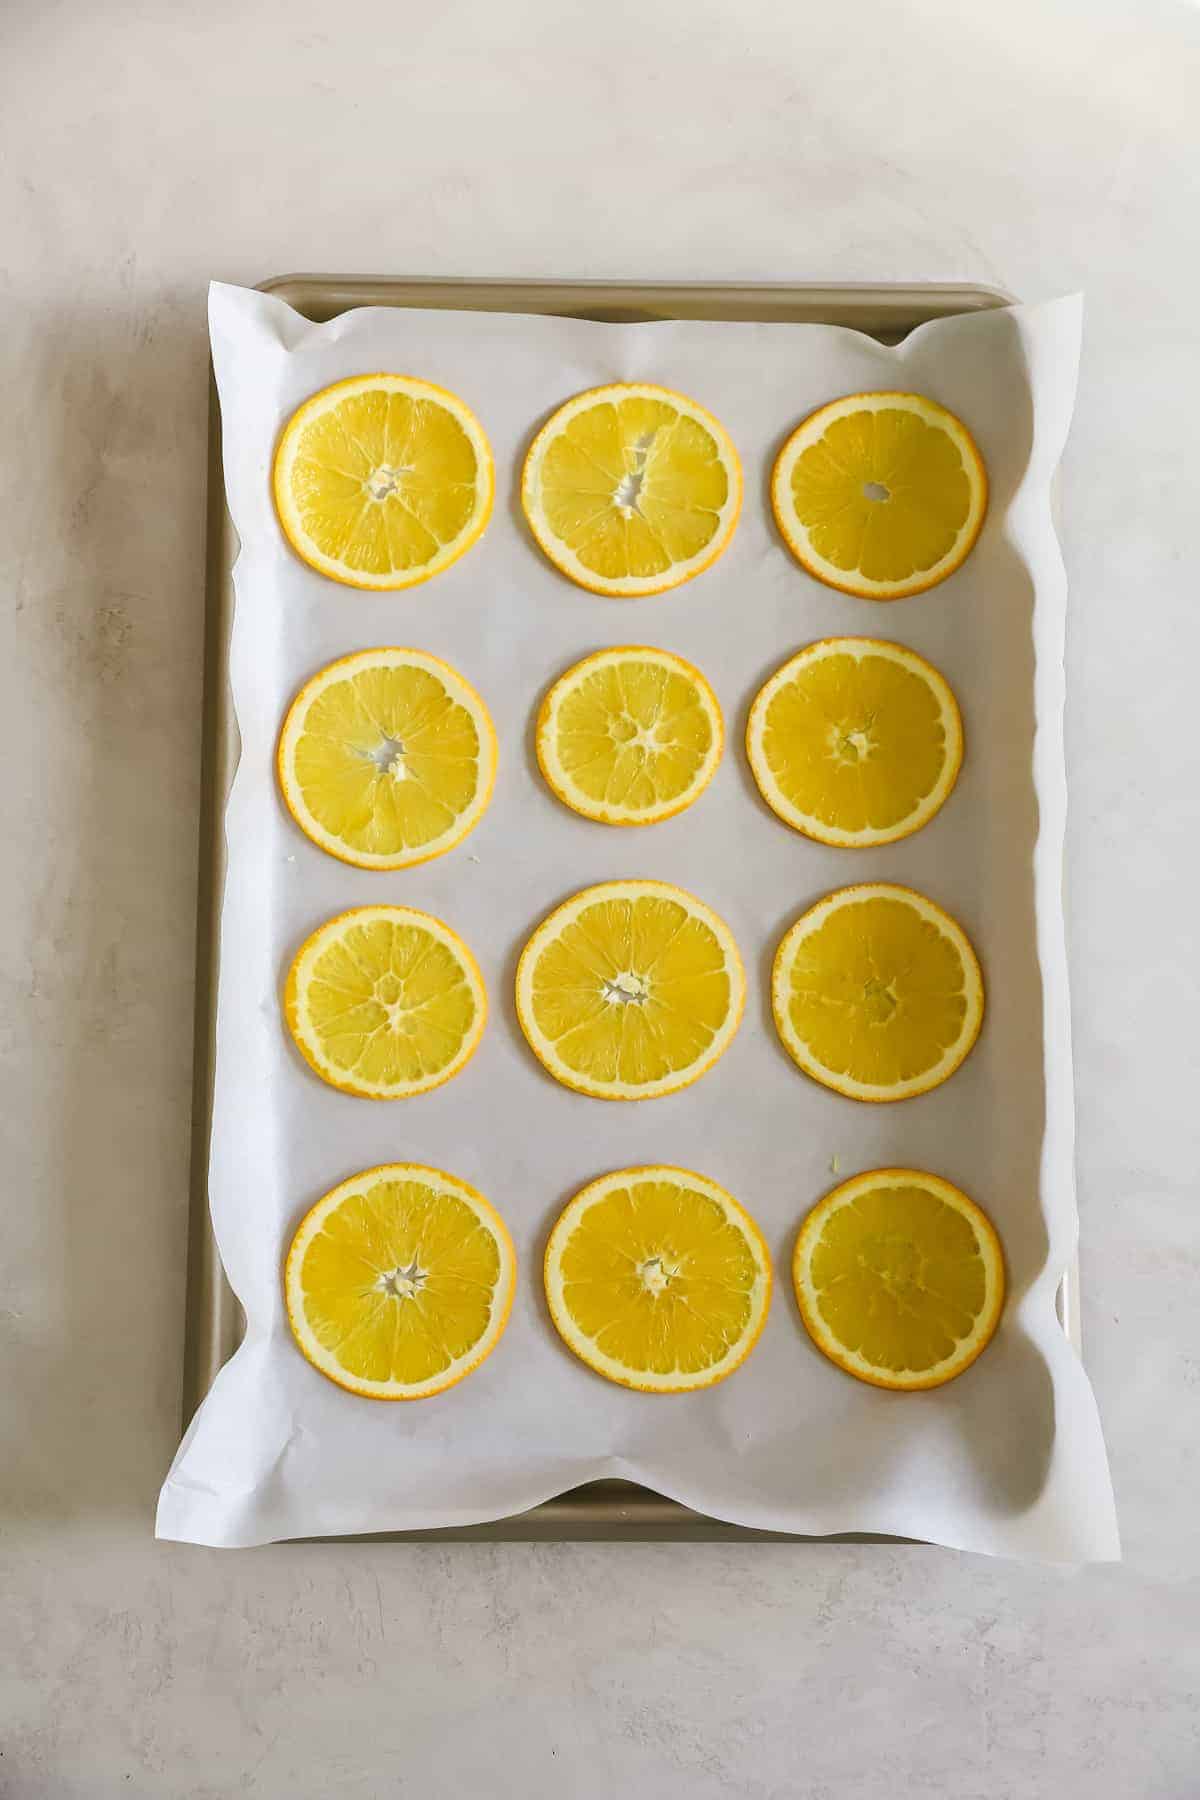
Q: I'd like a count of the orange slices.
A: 12